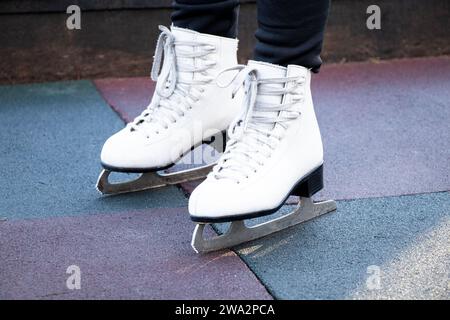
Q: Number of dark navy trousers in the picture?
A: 1